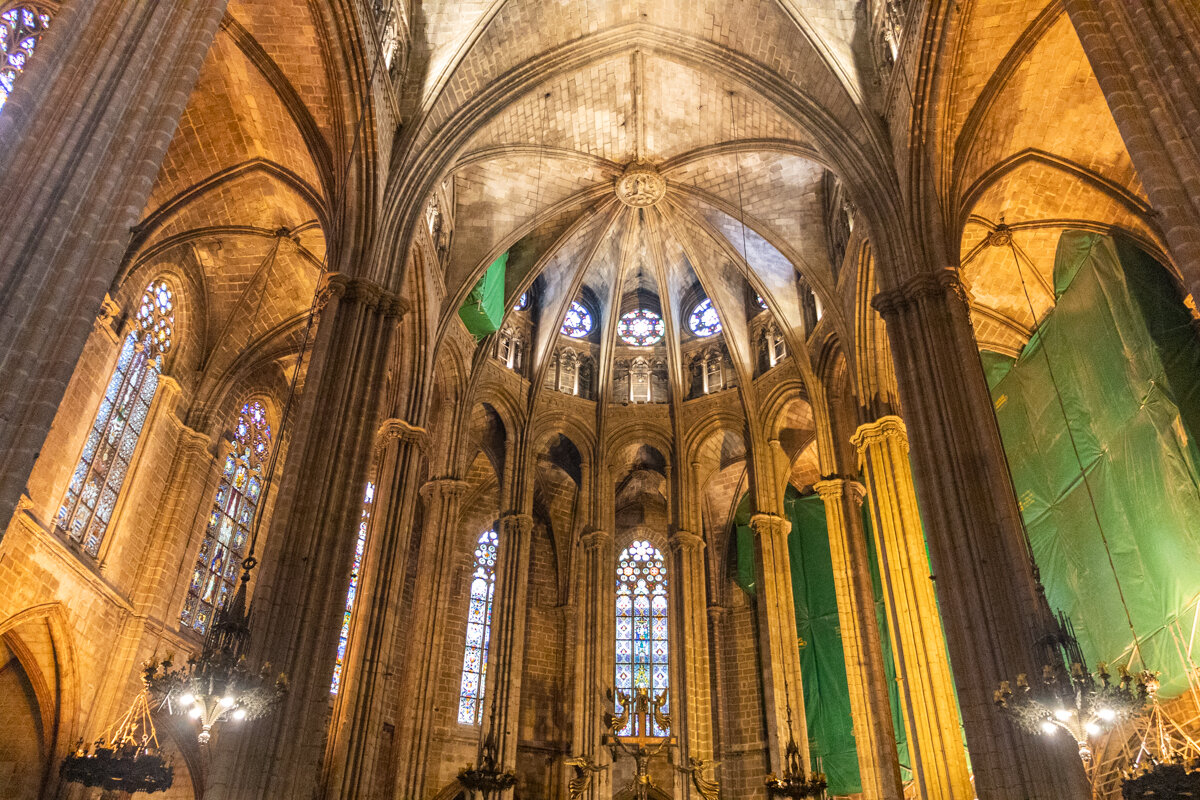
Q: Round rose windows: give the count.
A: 5